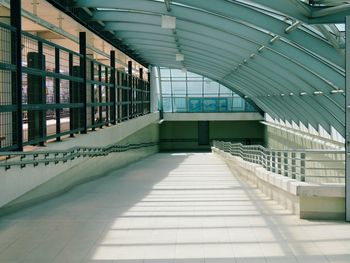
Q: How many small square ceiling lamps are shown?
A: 2